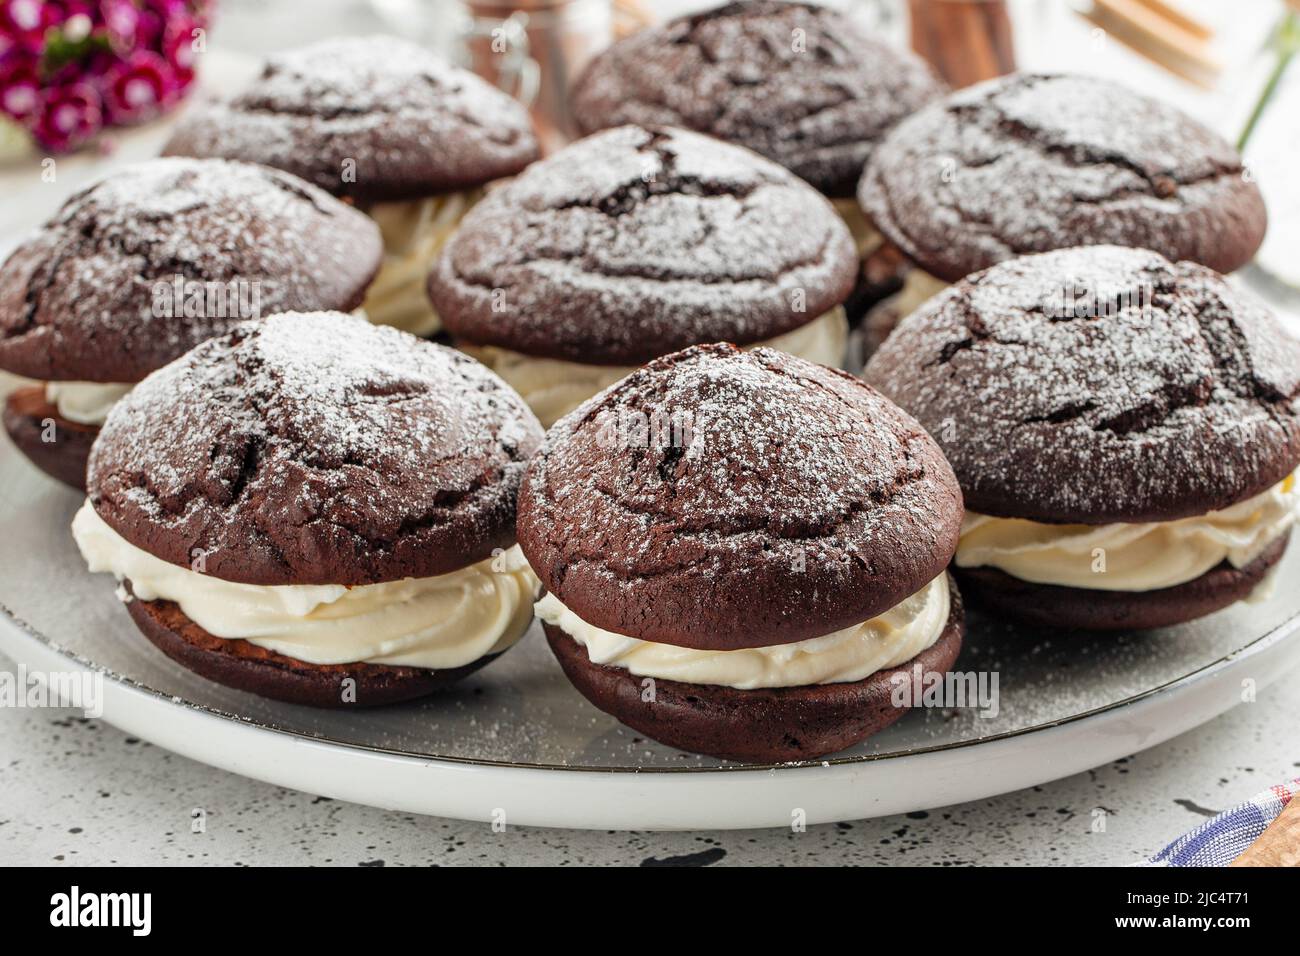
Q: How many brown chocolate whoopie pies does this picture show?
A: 8